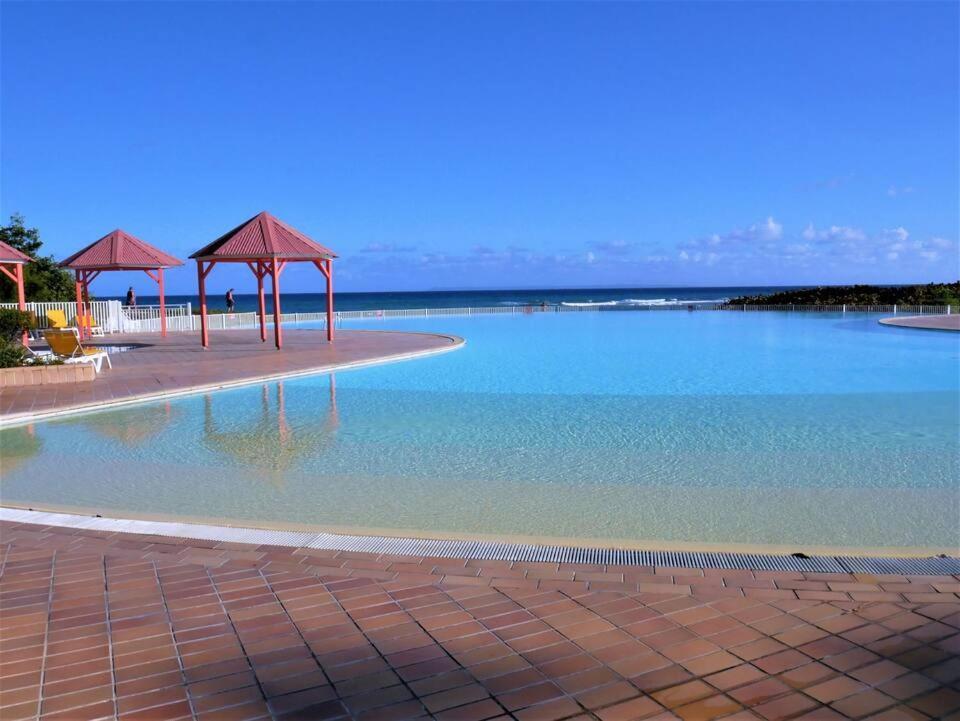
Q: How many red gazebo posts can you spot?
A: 8